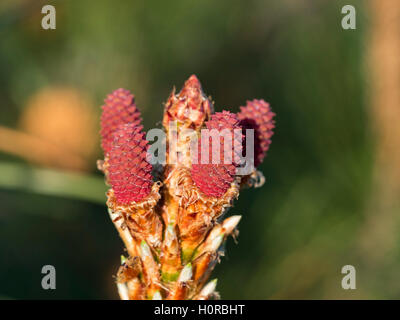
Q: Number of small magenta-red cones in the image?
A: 4